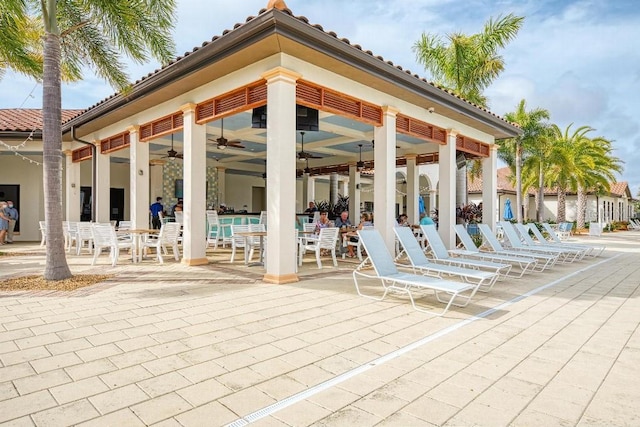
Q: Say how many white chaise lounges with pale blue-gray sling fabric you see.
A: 9